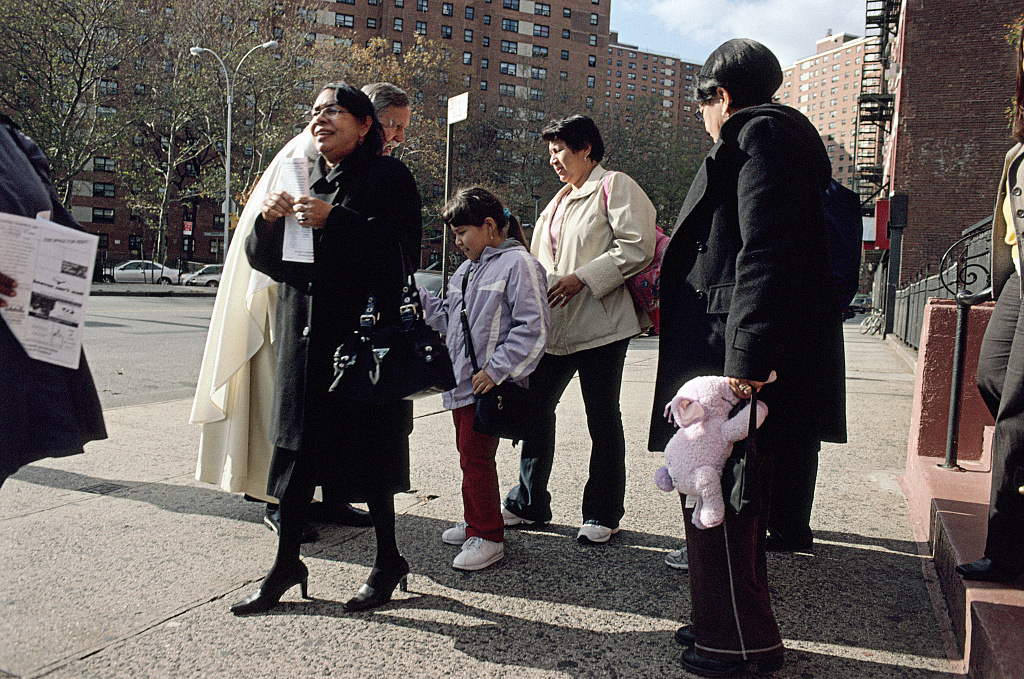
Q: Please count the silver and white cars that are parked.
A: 2